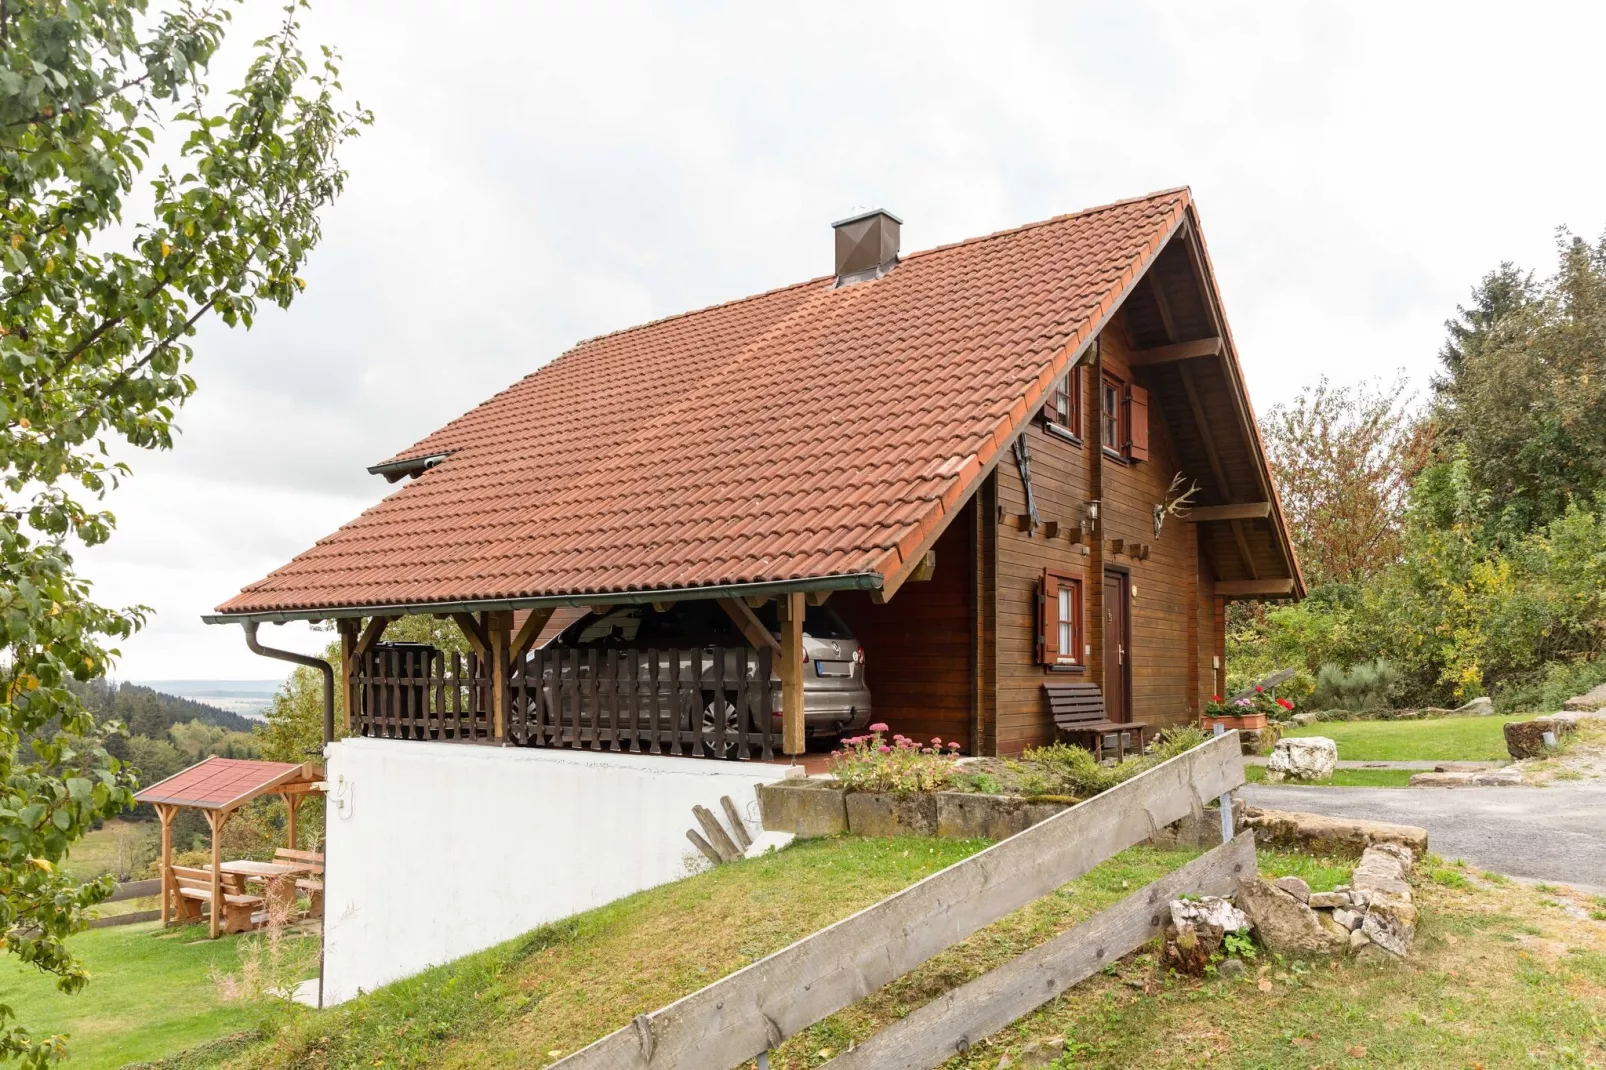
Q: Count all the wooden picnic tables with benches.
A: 1